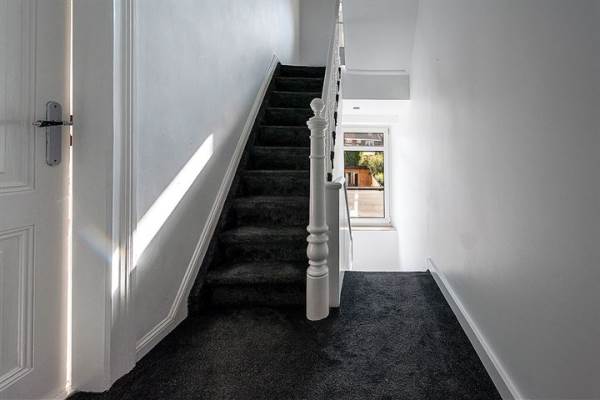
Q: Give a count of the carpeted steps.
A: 10